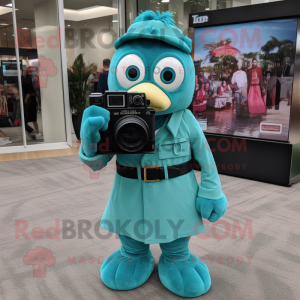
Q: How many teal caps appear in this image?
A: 1